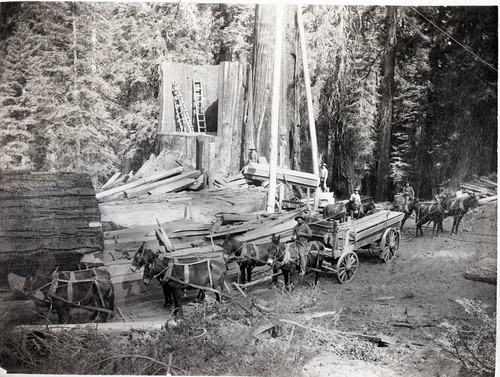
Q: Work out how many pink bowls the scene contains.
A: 0